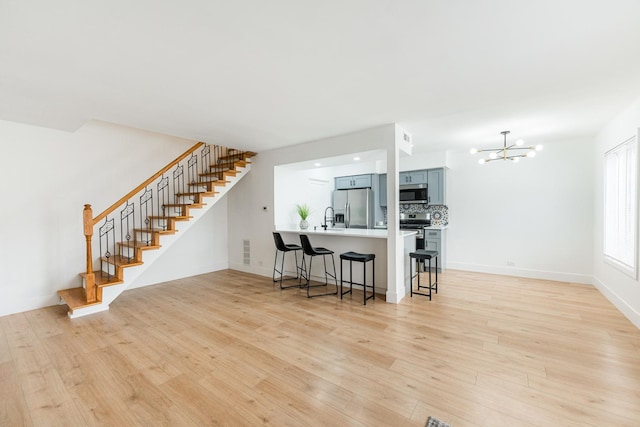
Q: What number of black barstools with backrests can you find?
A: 2